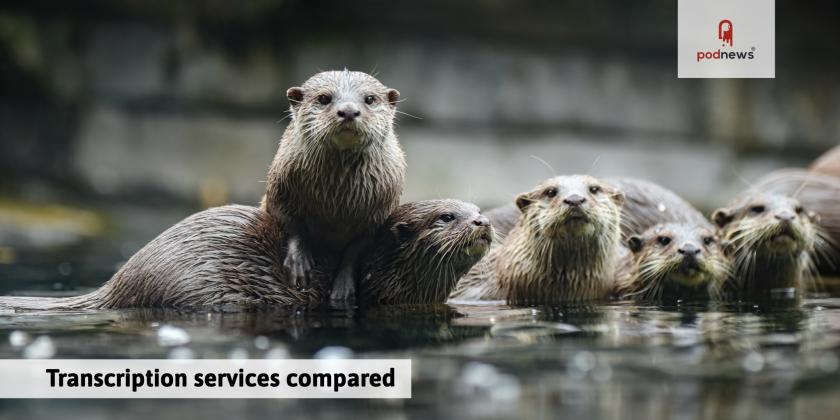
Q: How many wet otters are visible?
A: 5